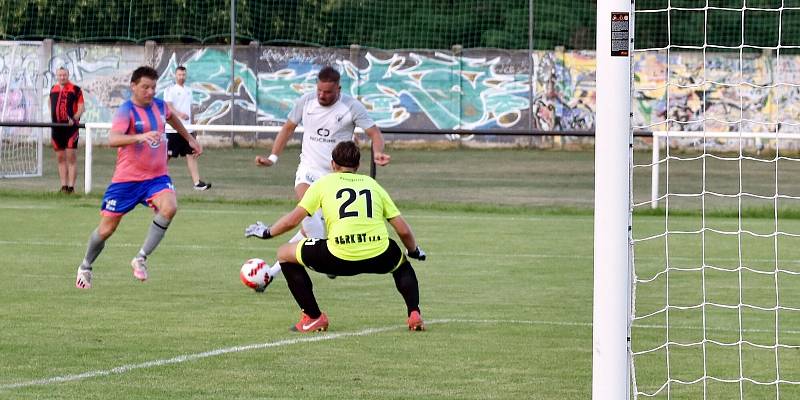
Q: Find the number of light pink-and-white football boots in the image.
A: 2